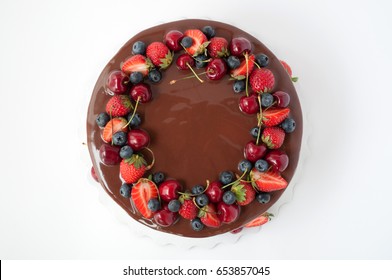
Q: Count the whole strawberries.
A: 8